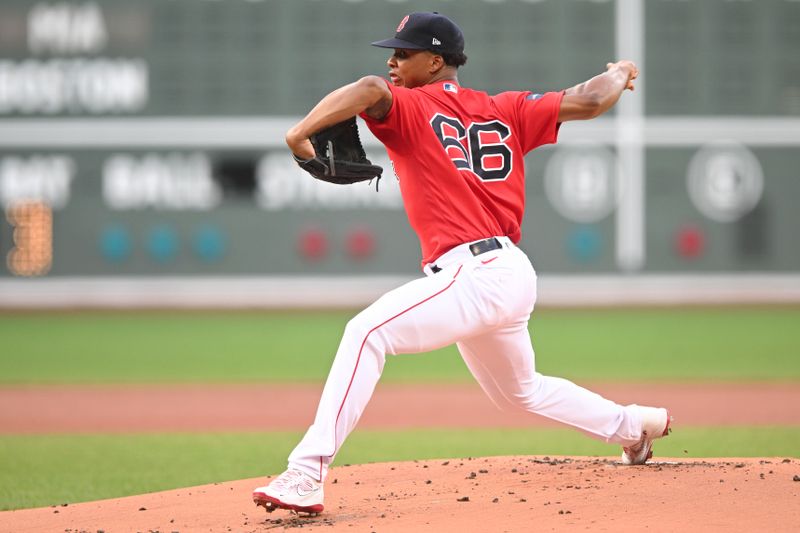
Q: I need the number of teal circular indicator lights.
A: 4